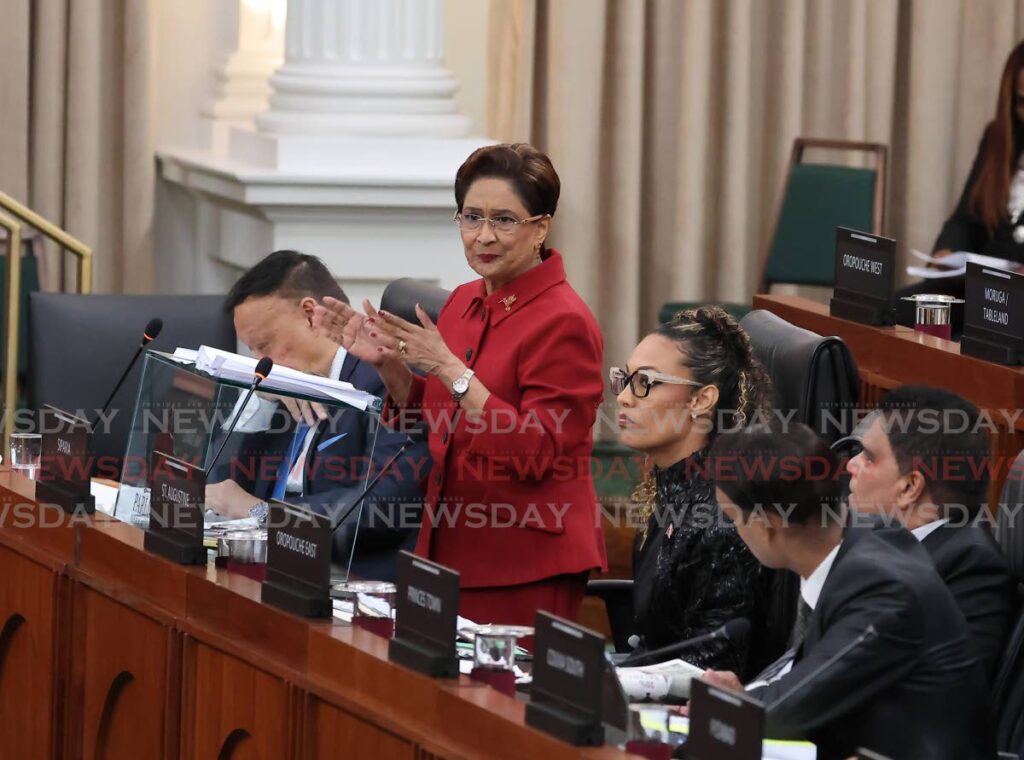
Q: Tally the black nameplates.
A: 8